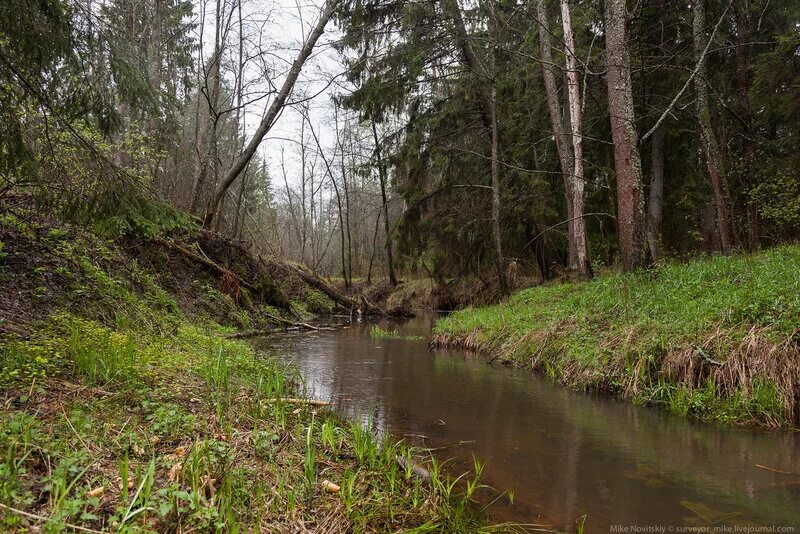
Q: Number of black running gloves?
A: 0